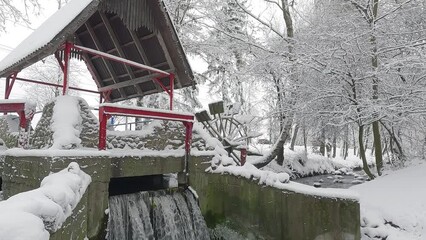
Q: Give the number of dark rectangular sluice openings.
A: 1